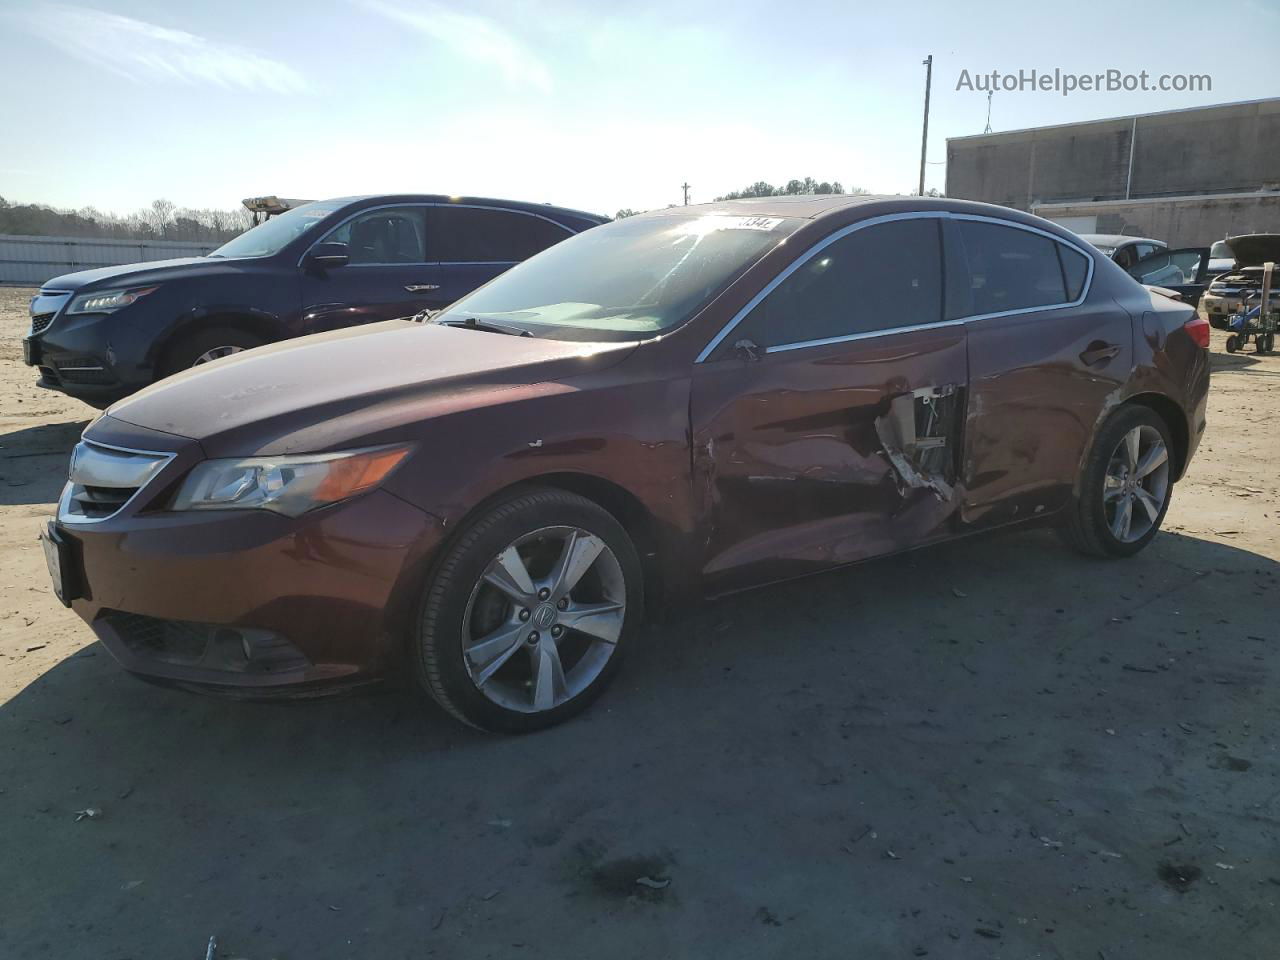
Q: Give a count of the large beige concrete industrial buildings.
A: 1